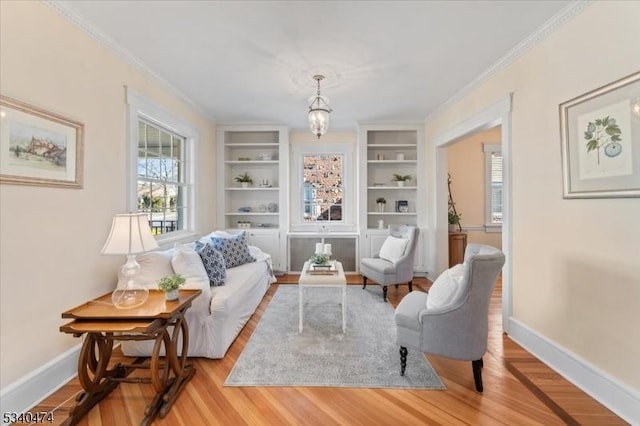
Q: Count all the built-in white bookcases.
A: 2